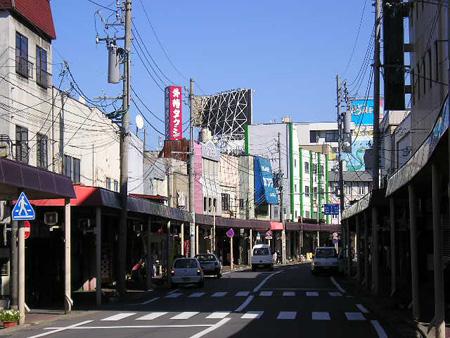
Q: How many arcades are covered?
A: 2